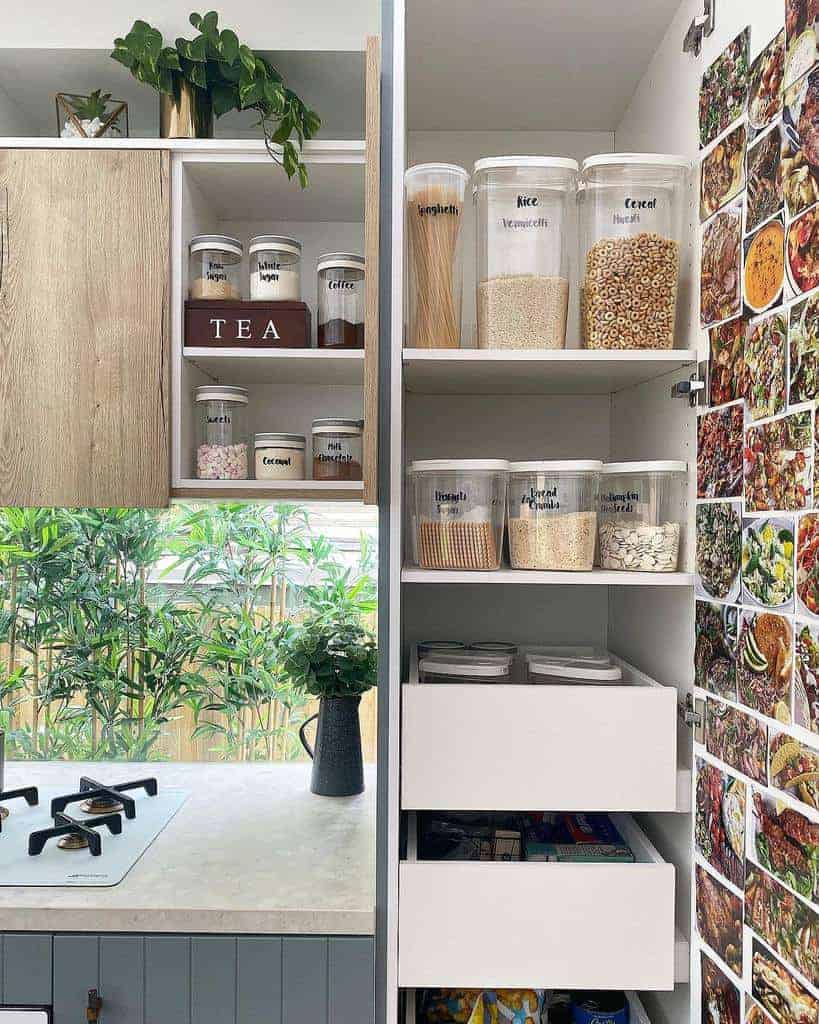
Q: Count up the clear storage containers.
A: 12